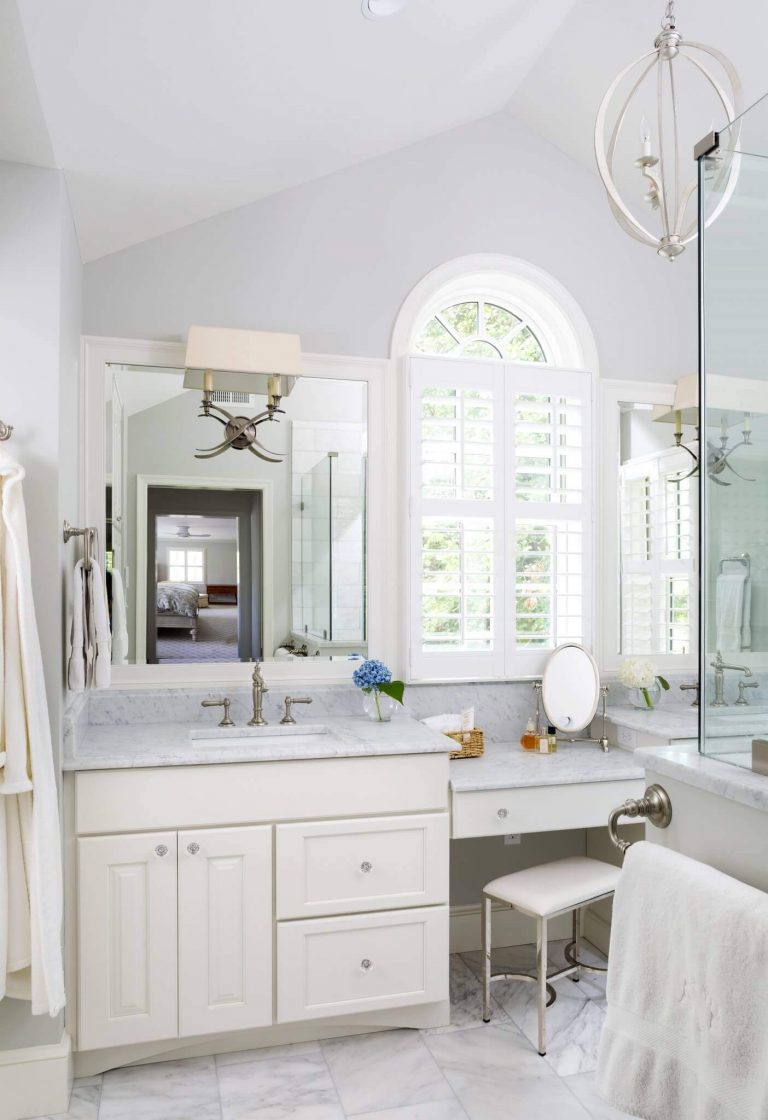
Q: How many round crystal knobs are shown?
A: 5